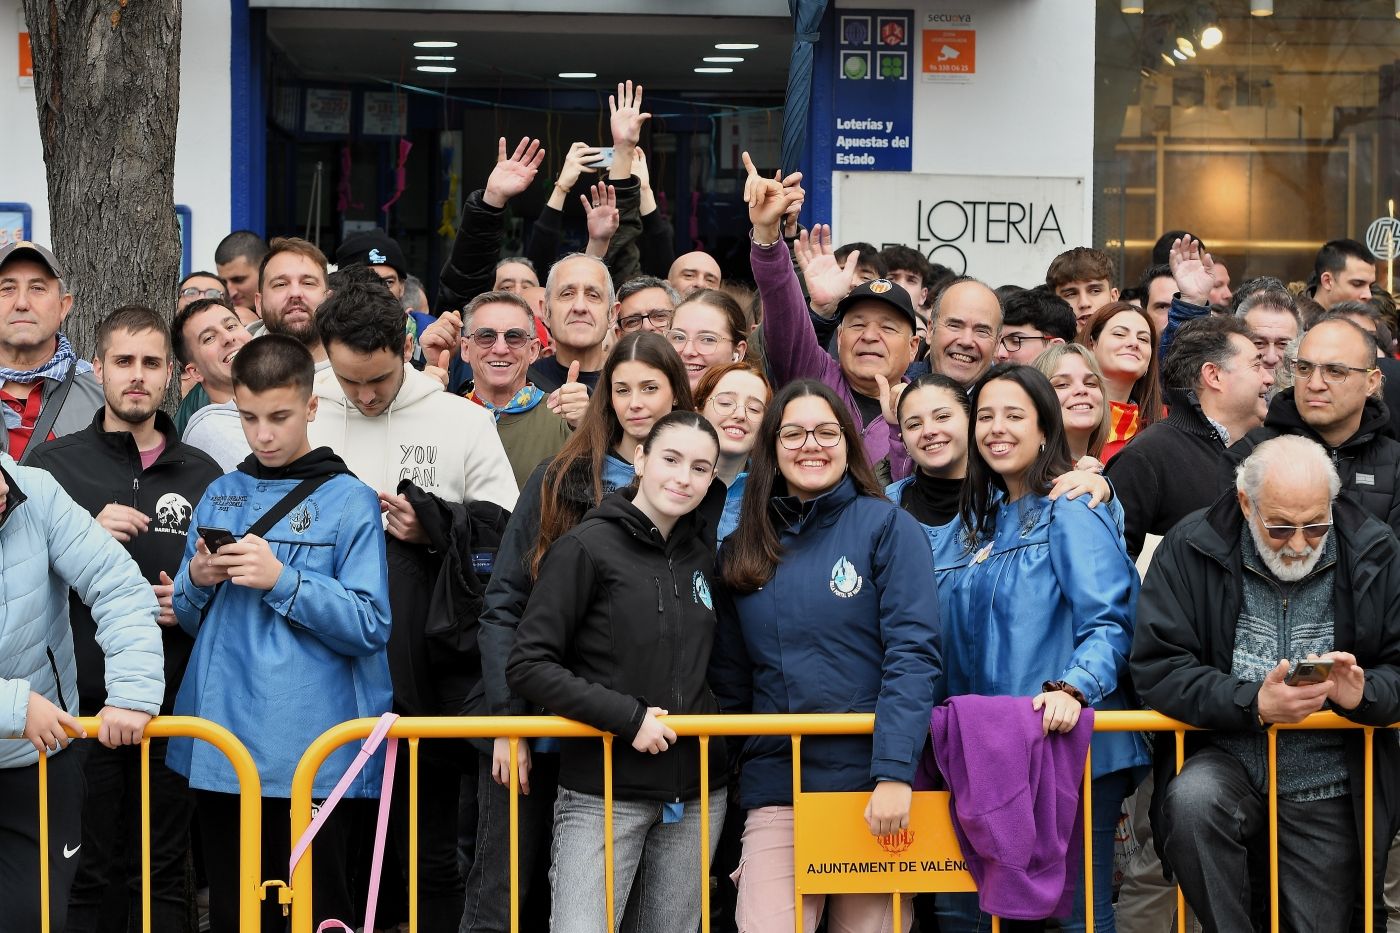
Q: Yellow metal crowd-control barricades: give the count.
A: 2